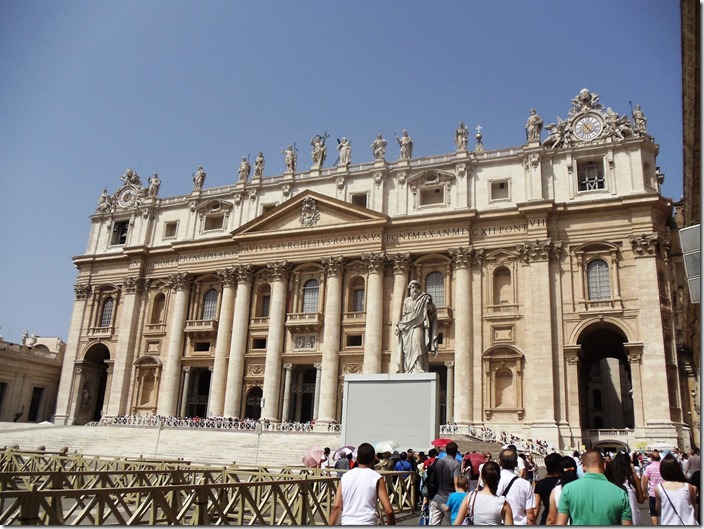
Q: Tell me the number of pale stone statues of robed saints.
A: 14